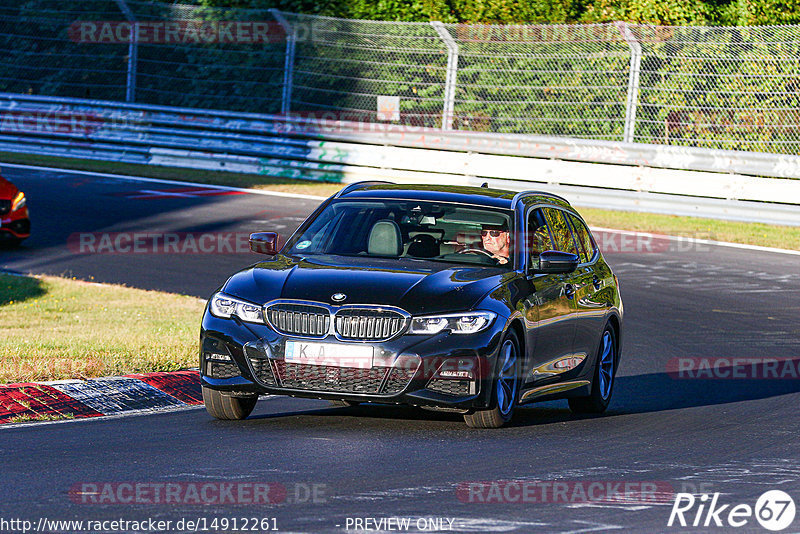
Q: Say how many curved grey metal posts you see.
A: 4